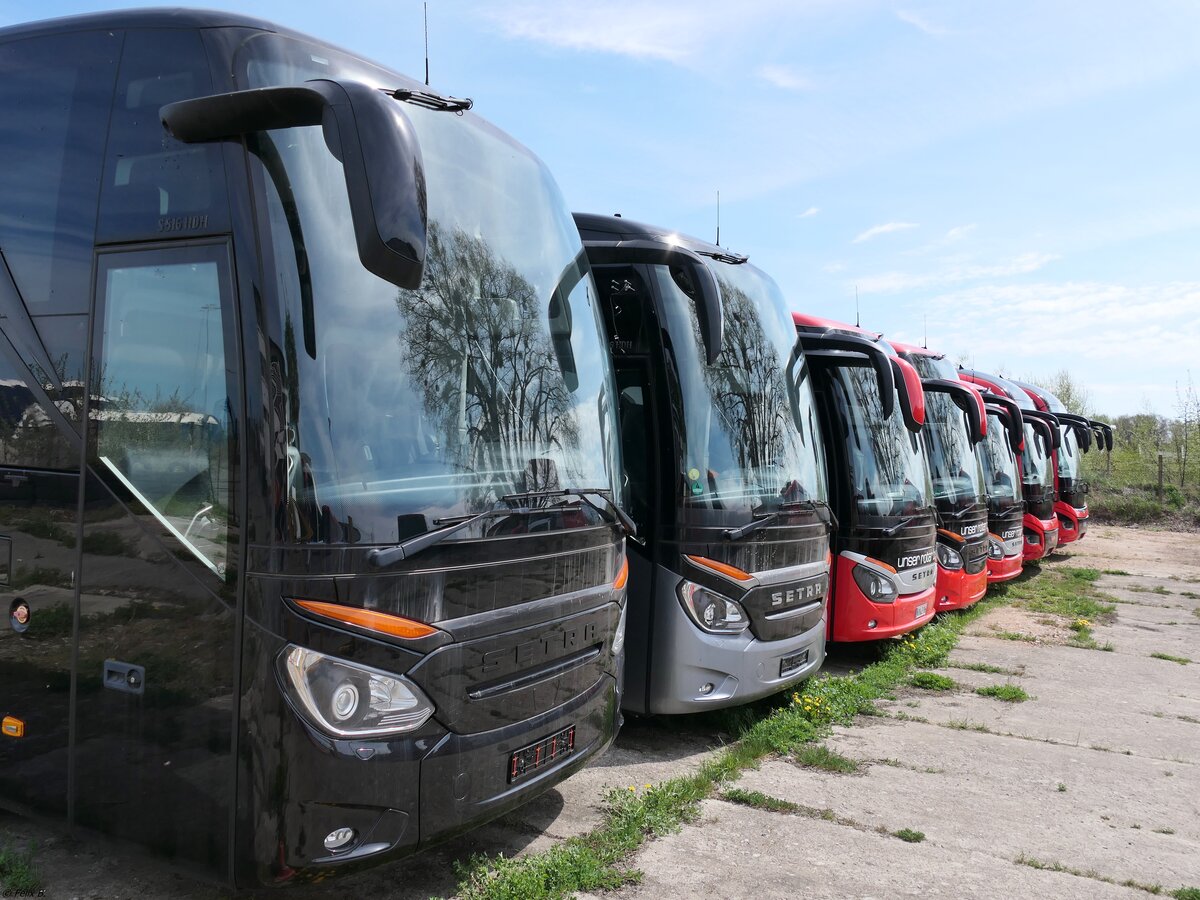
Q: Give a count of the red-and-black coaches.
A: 5